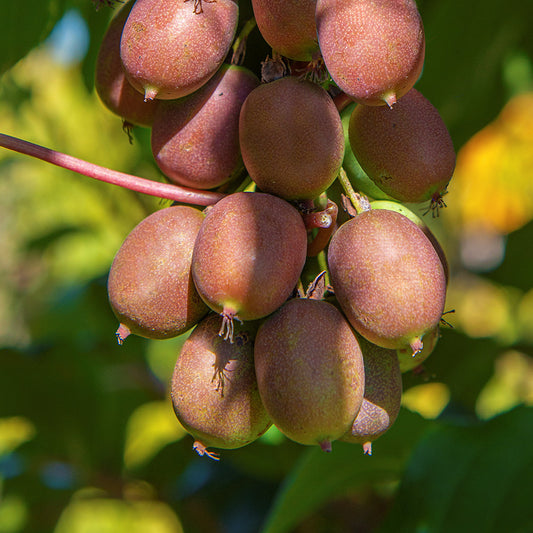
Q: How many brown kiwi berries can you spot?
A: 13